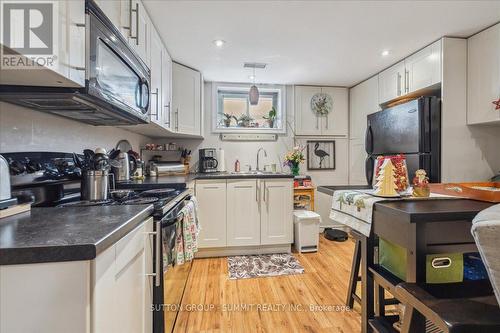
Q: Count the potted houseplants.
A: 3